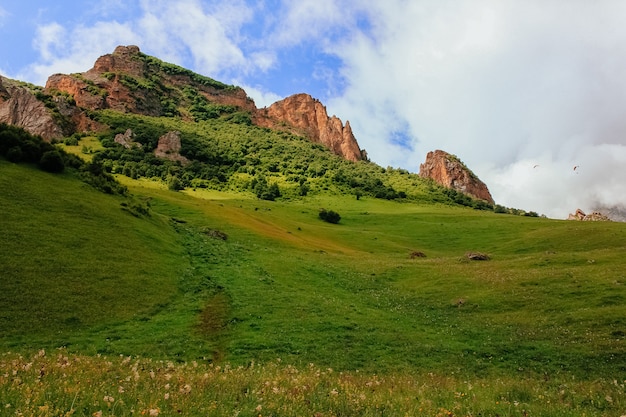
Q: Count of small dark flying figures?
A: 2